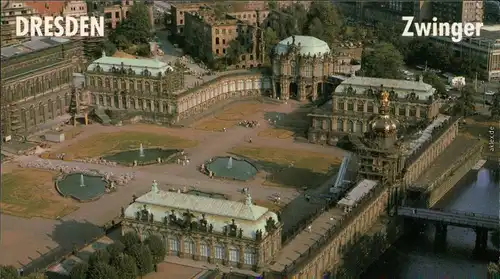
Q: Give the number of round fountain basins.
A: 3